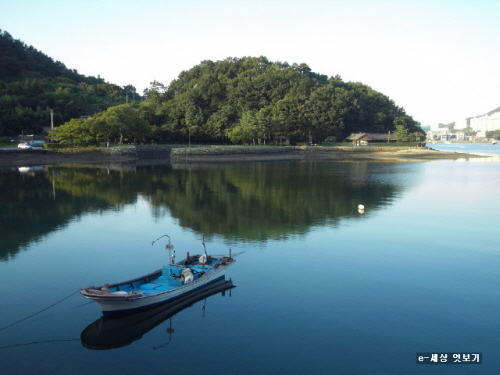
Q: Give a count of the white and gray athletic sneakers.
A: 0